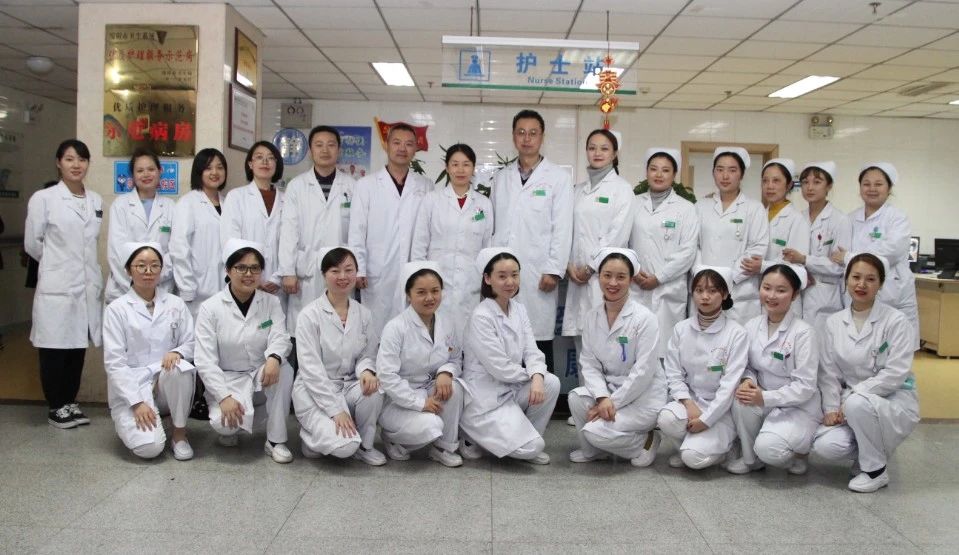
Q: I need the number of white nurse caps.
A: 15